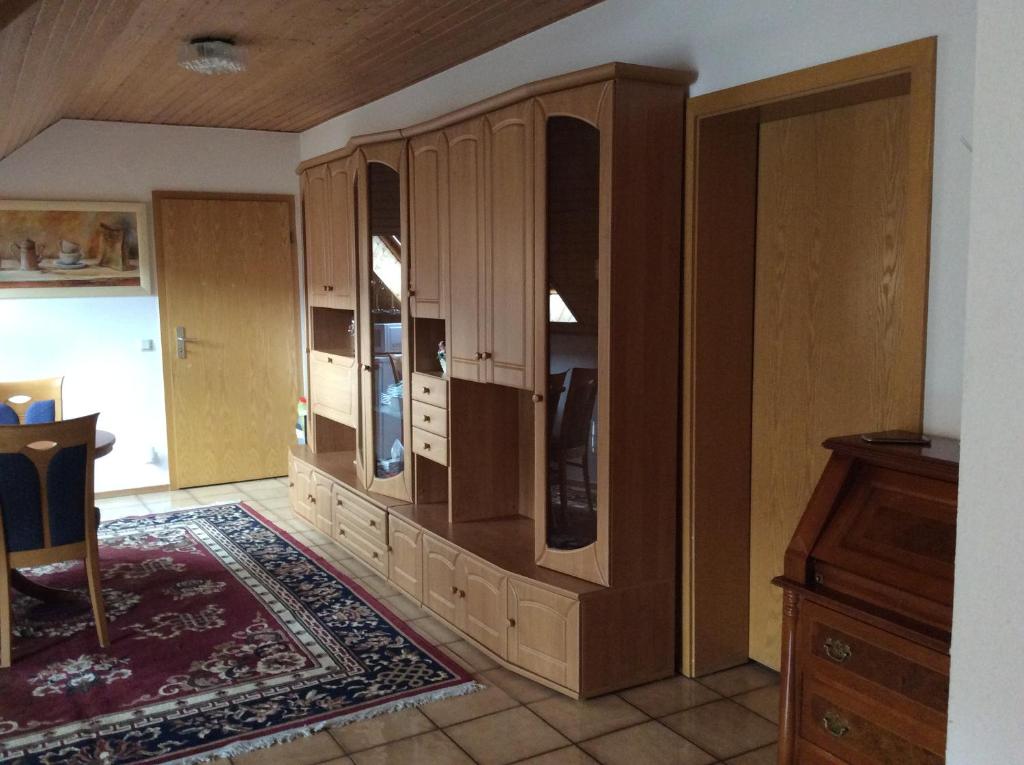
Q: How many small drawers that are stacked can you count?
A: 3